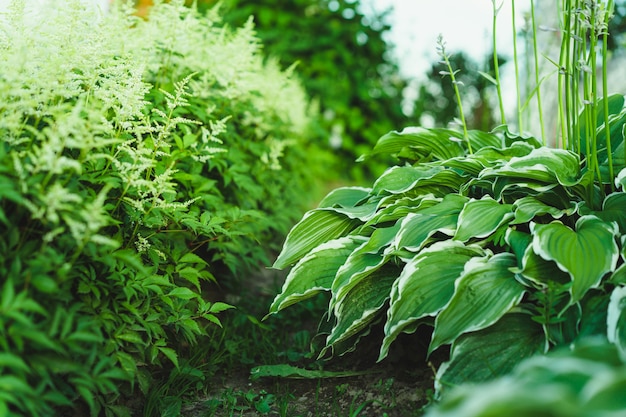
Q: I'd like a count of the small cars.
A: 0